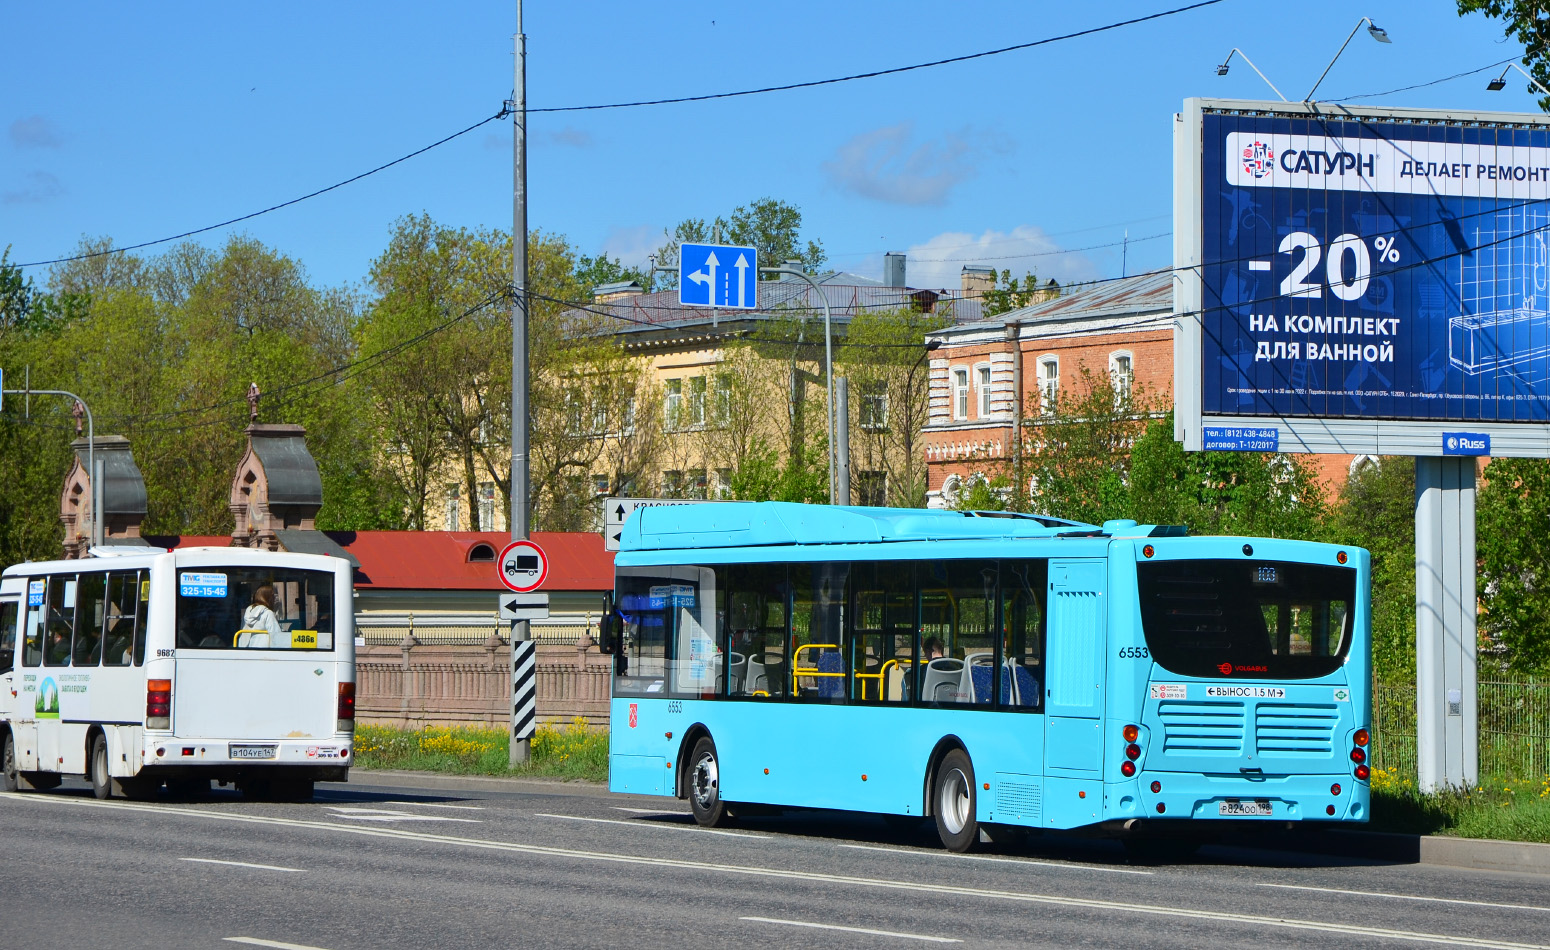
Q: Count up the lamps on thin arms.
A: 3